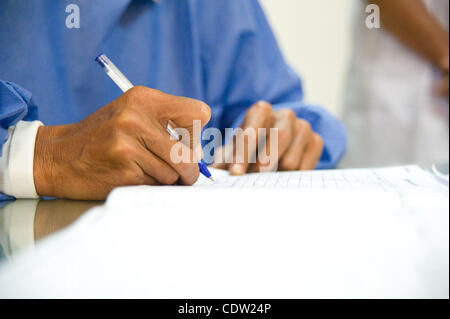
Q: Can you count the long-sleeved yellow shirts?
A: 0